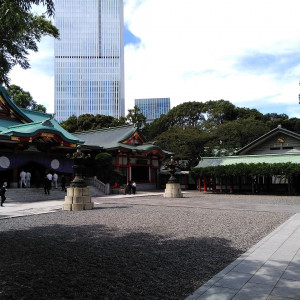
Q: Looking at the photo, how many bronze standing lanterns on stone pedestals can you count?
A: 2